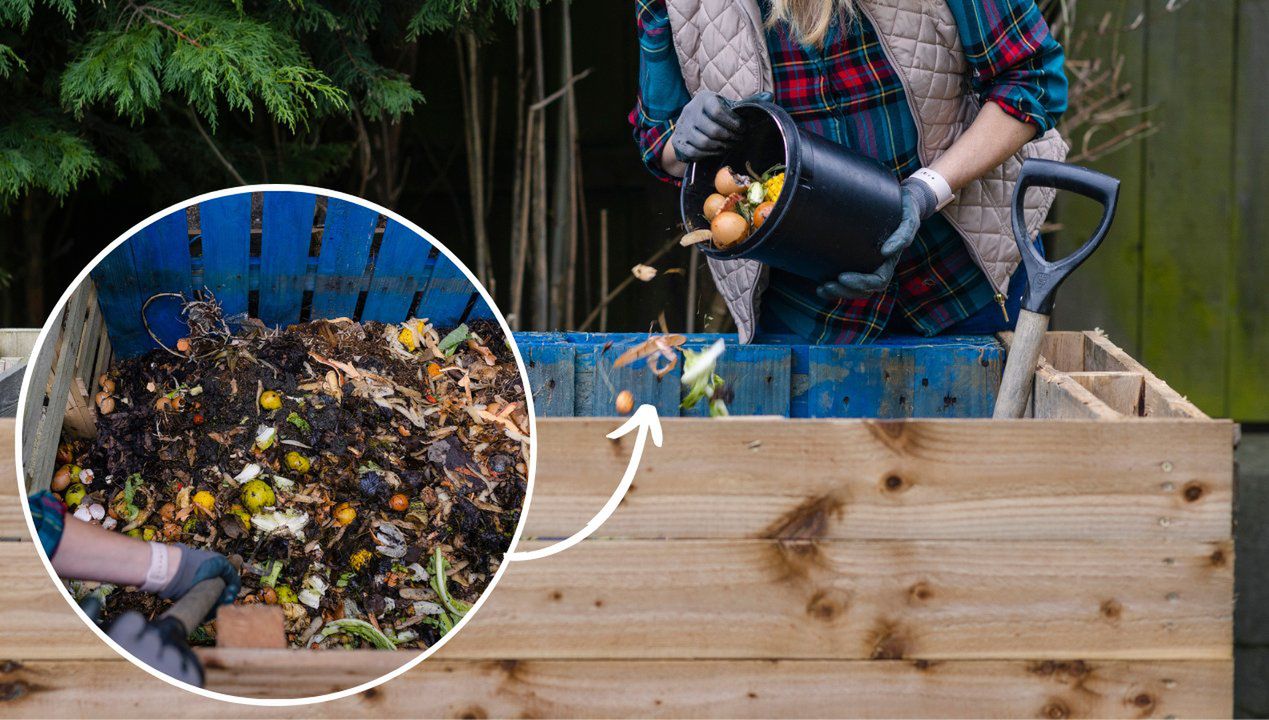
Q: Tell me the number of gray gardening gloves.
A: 4